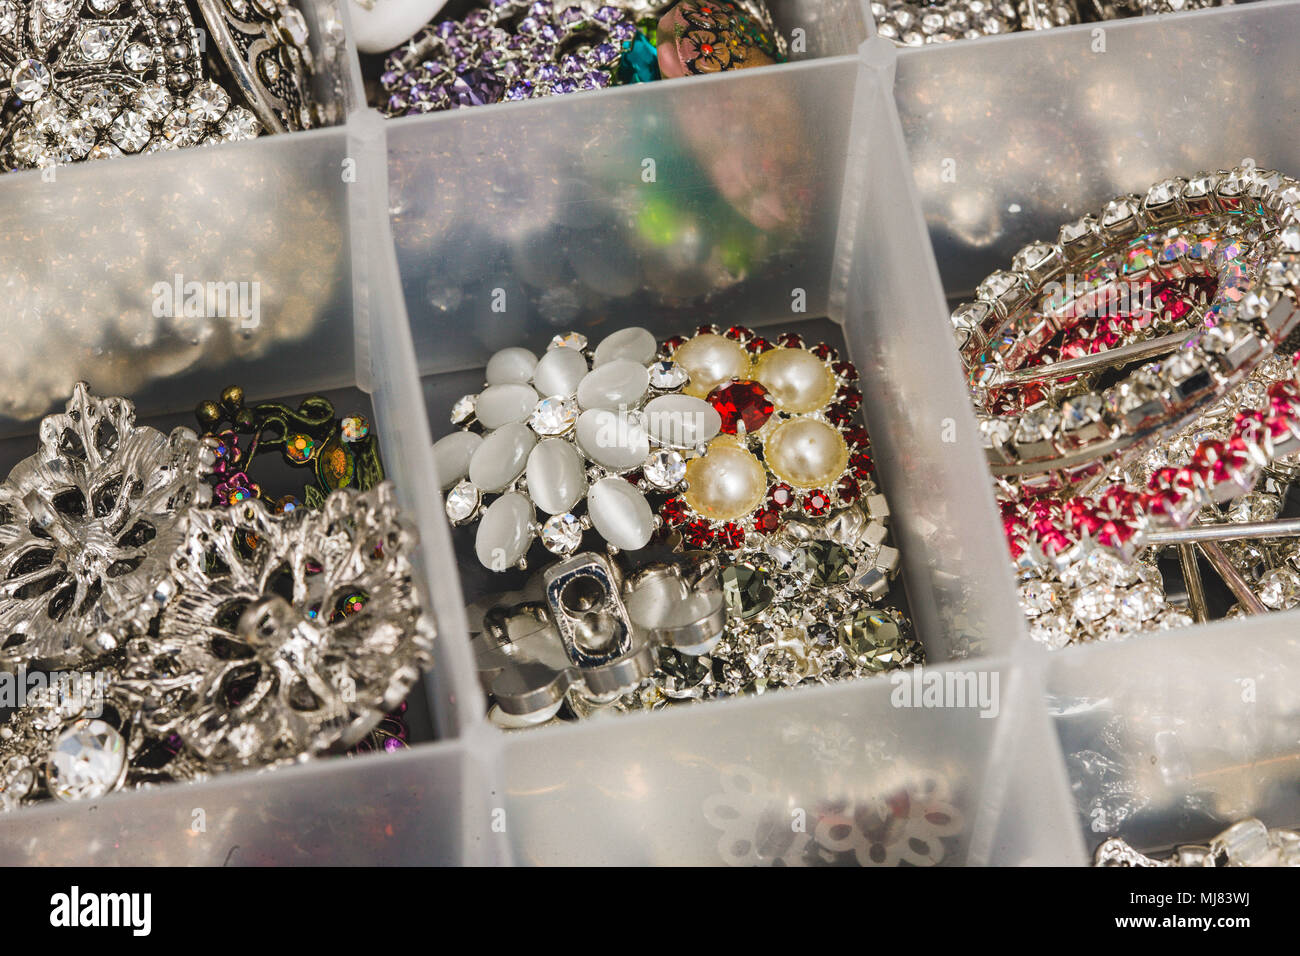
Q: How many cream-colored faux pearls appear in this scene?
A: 4